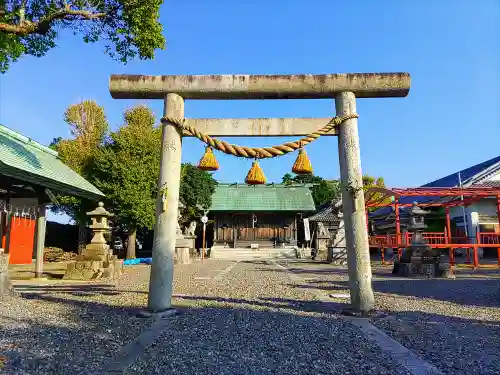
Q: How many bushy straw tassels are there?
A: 3